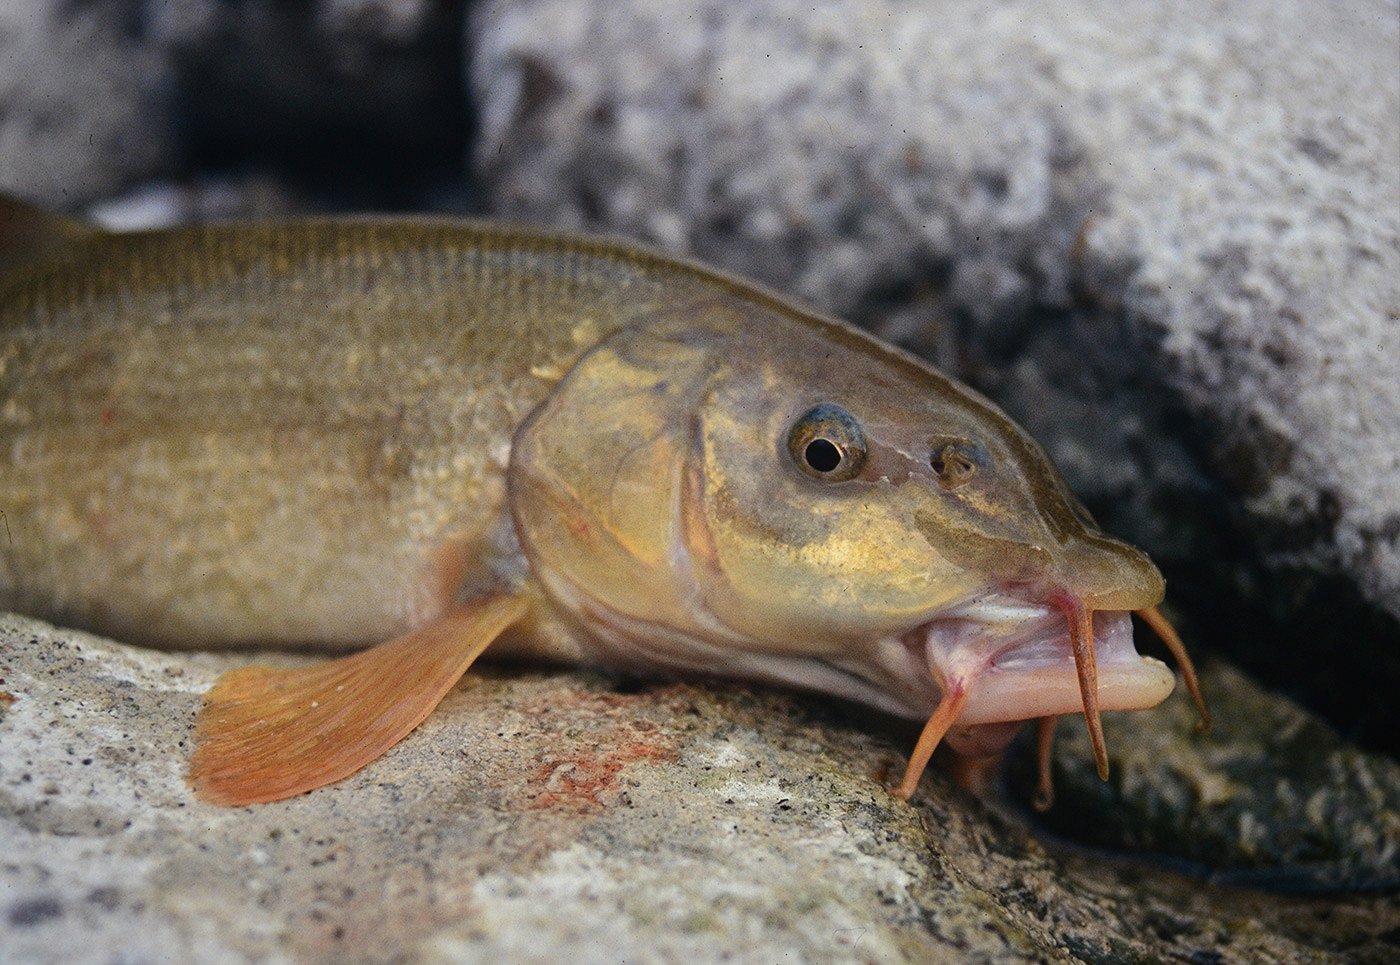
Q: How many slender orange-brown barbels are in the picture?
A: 4